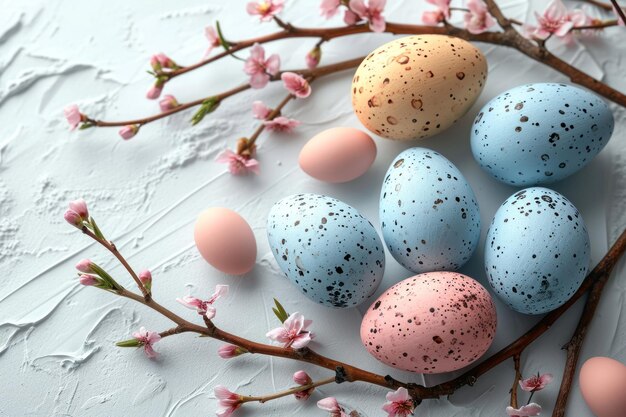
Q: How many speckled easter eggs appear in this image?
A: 6